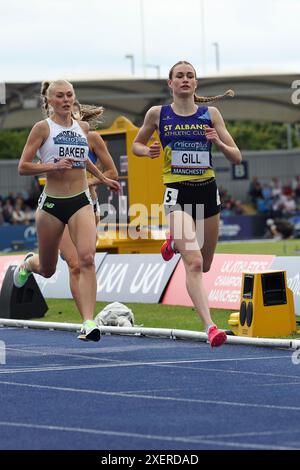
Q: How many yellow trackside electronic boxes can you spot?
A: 2